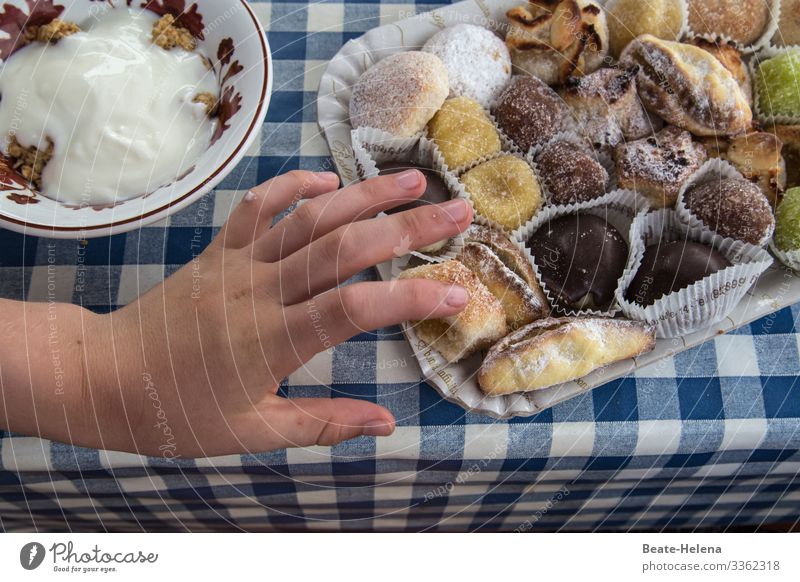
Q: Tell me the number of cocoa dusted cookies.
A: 3